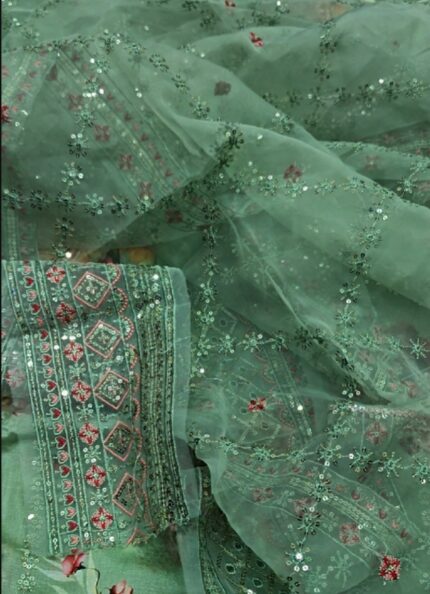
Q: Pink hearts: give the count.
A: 11